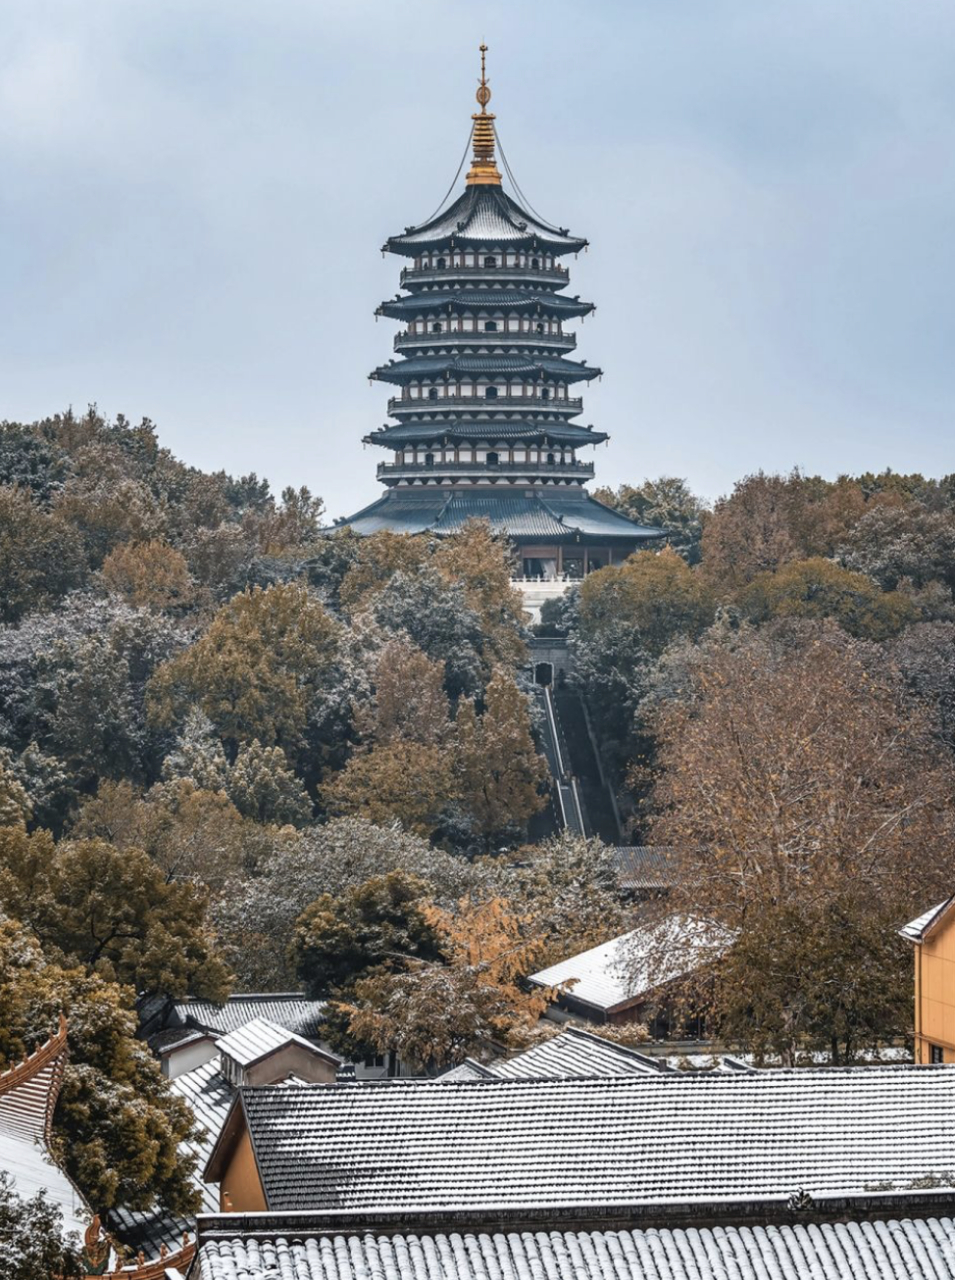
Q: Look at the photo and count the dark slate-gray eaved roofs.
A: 5